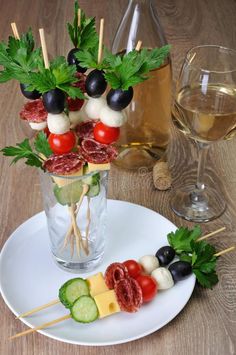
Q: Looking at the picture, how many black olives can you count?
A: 7